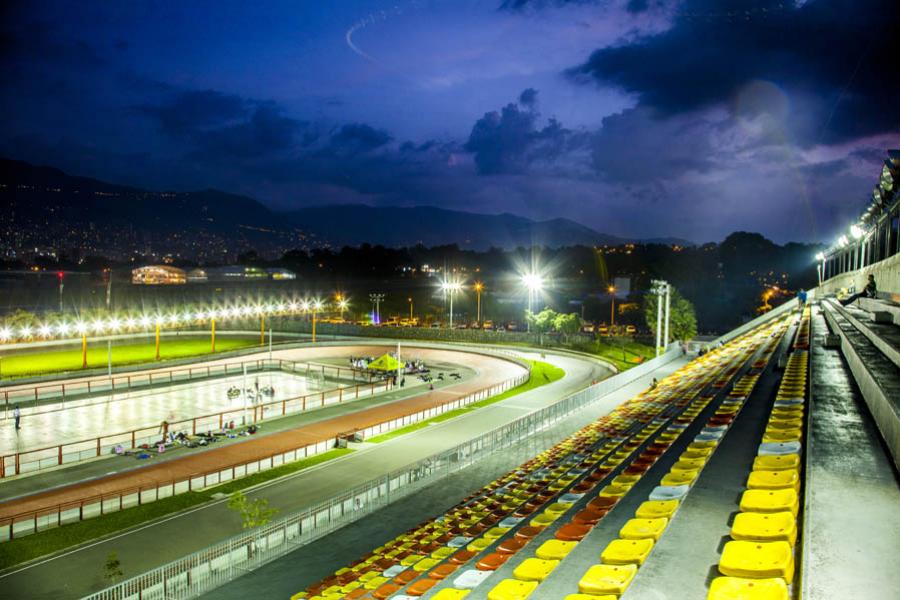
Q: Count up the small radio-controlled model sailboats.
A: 0